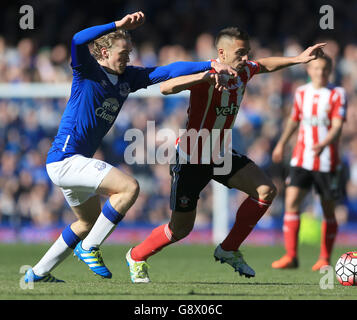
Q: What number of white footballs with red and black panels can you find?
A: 1